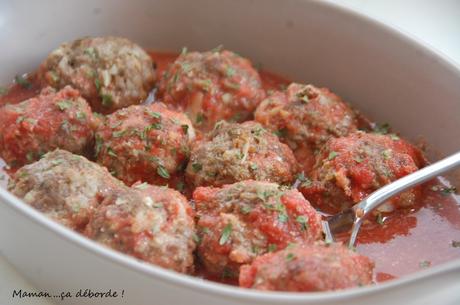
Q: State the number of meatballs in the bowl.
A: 11